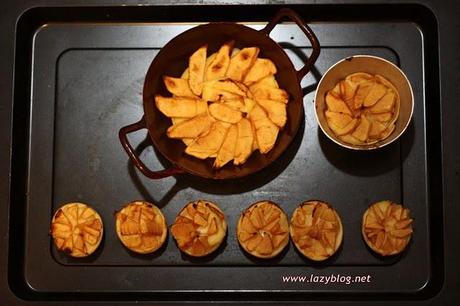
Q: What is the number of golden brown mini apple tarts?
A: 6